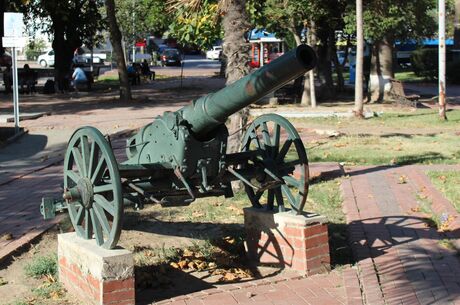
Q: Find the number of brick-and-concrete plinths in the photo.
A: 2